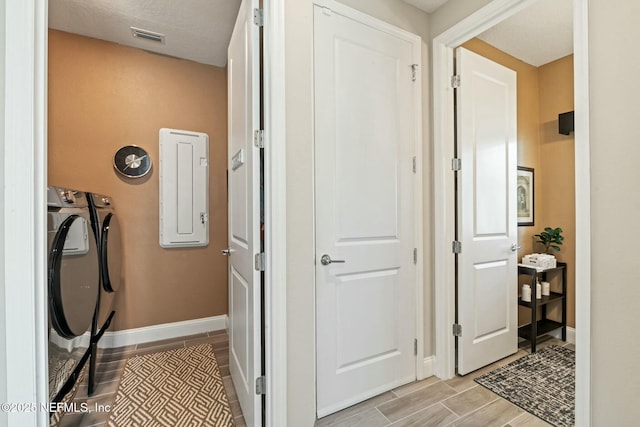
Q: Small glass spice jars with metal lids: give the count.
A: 0